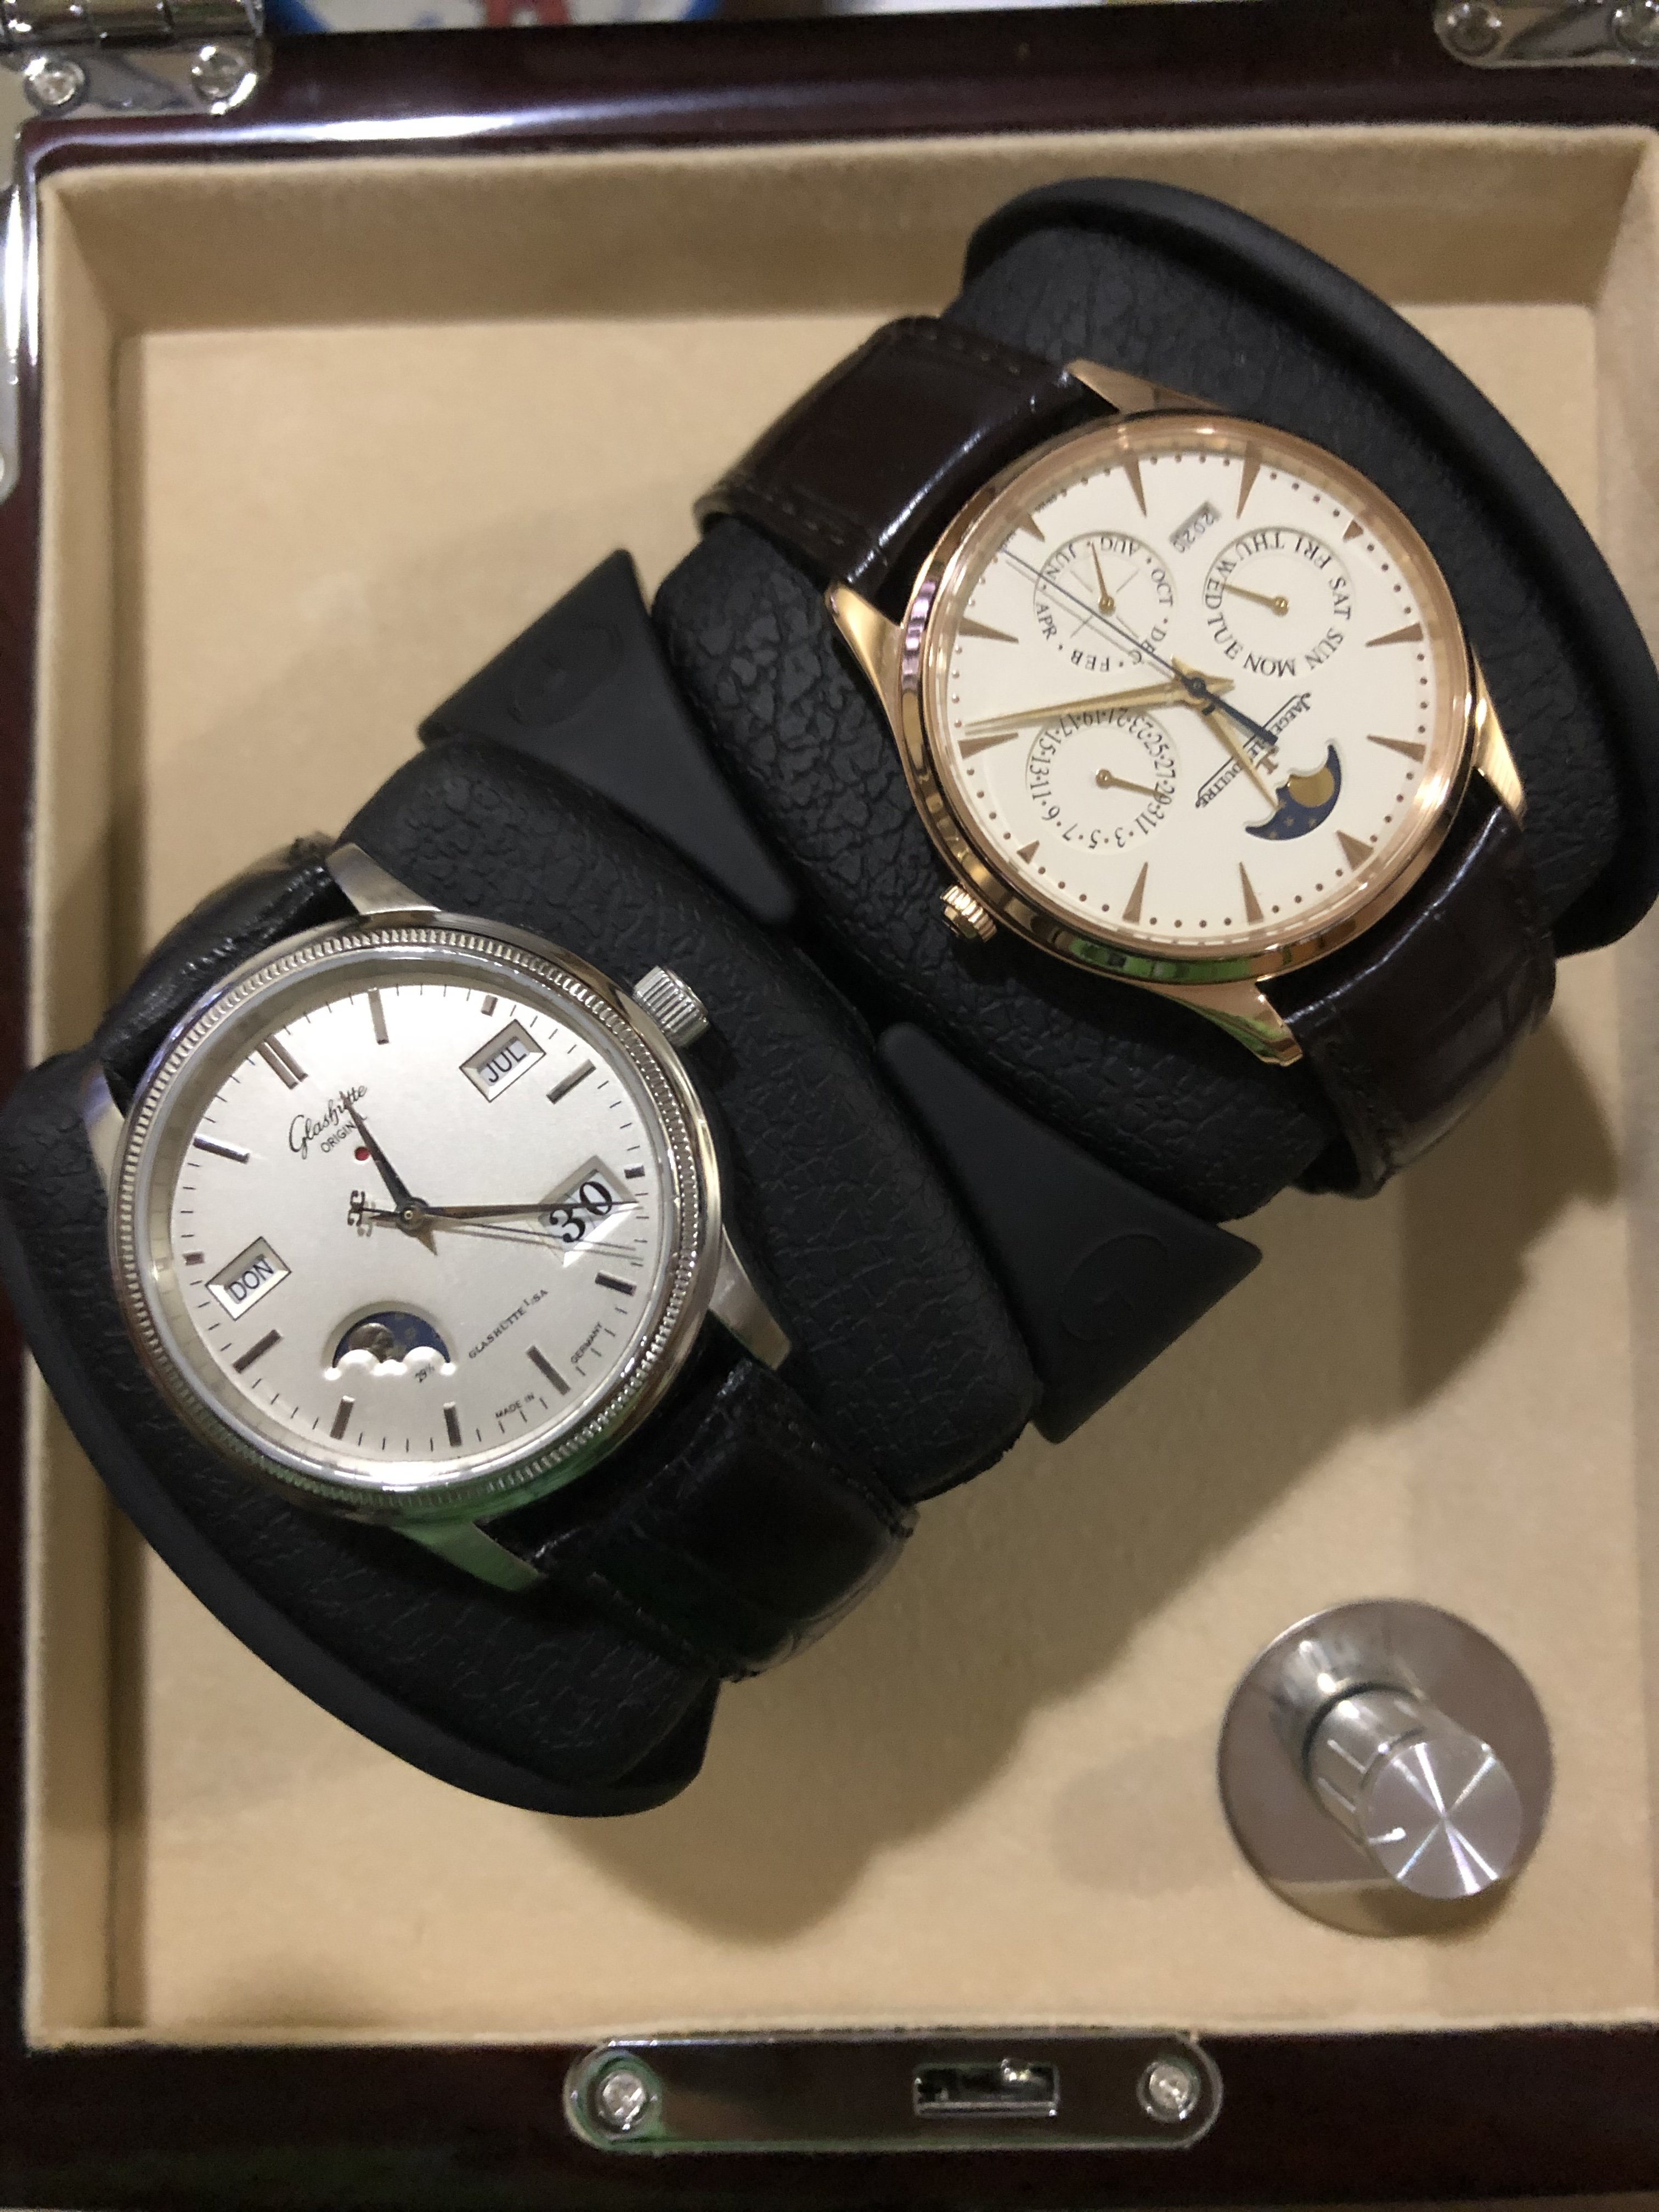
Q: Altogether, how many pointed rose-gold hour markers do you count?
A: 12